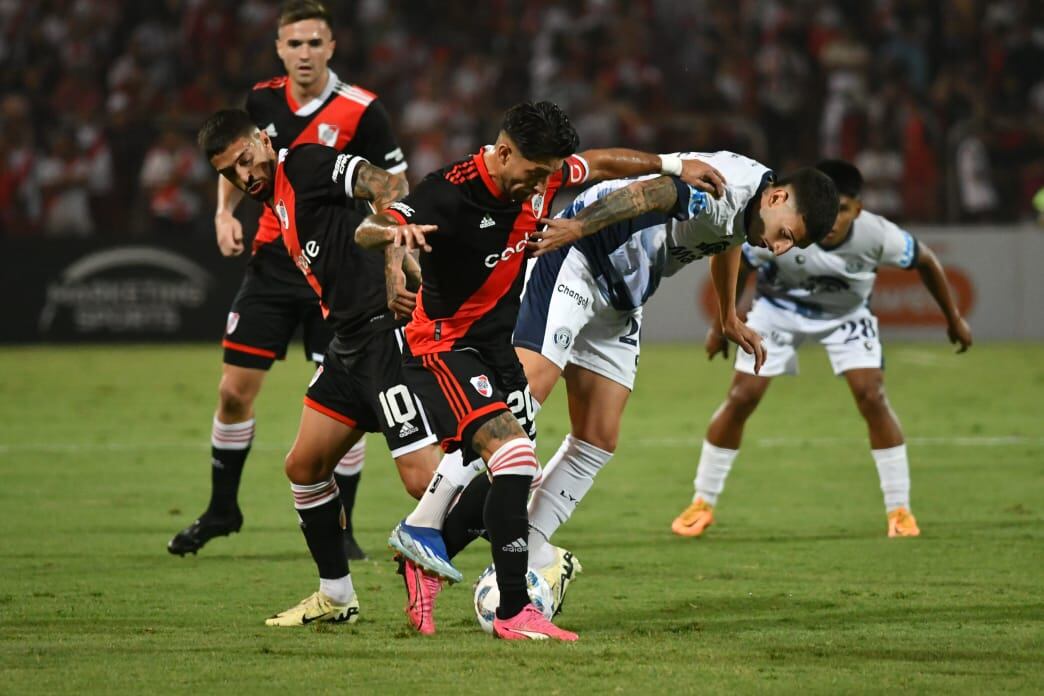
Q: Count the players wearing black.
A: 3